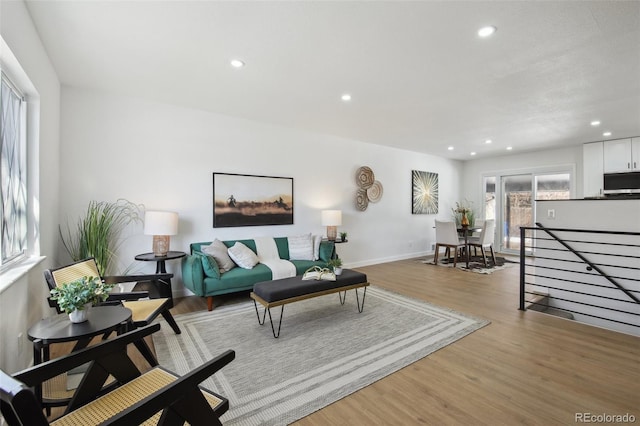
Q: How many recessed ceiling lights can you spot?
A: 9